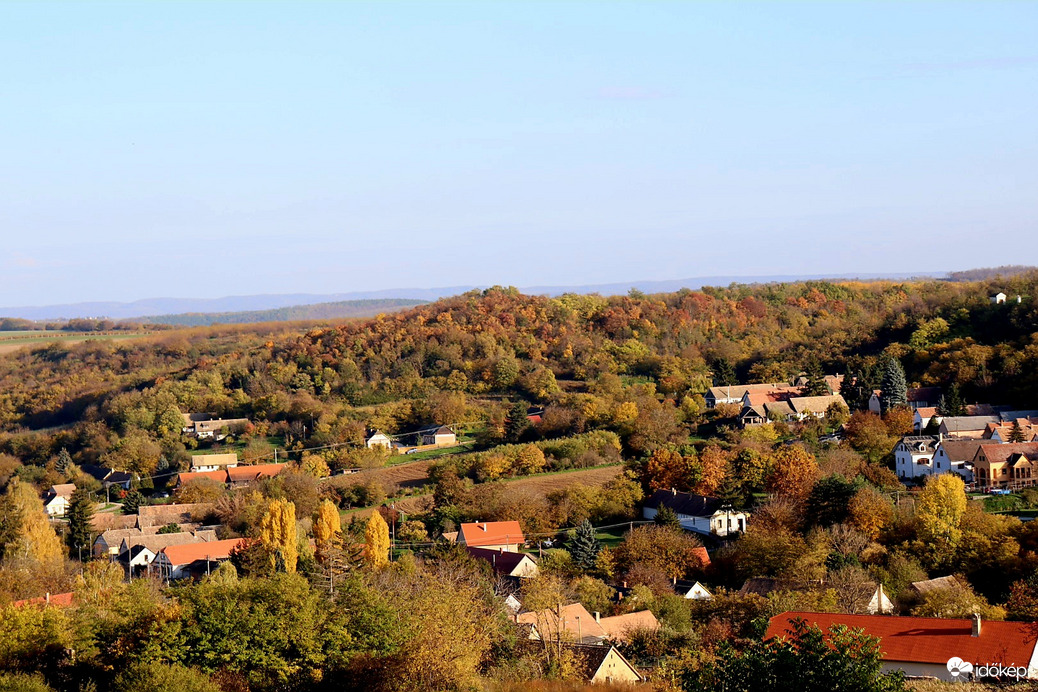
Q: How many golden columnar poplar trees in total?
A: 3